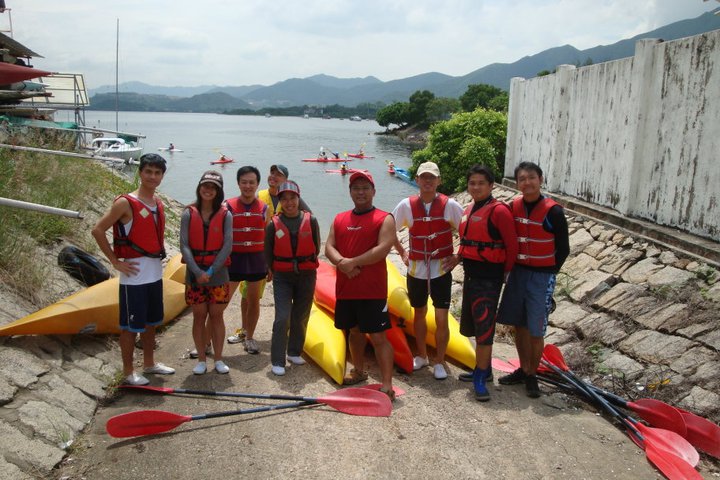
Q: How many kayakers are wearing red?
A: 8